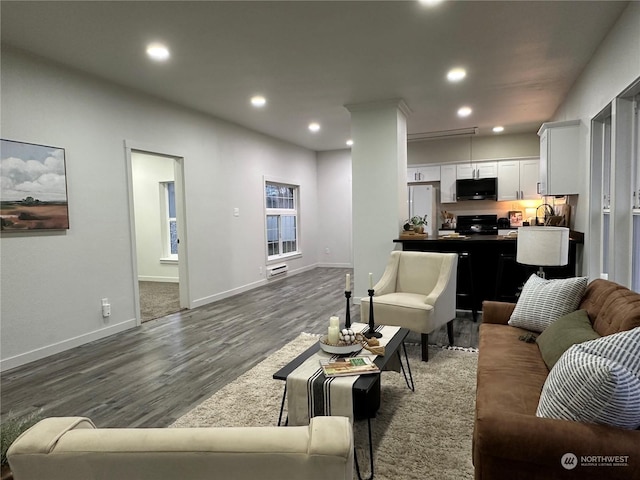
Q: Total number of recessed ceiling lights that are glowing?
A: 8